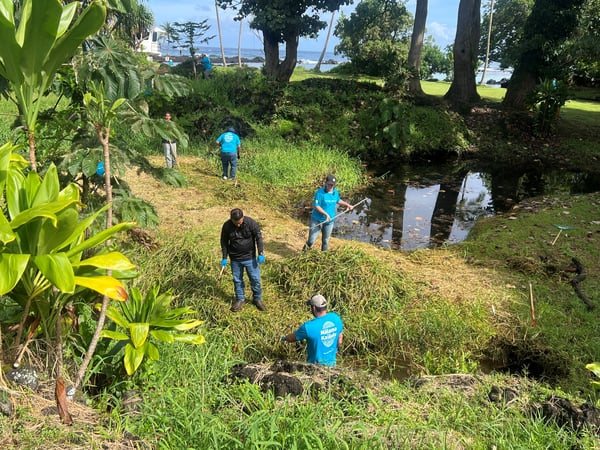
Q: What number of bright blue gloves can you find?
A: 2